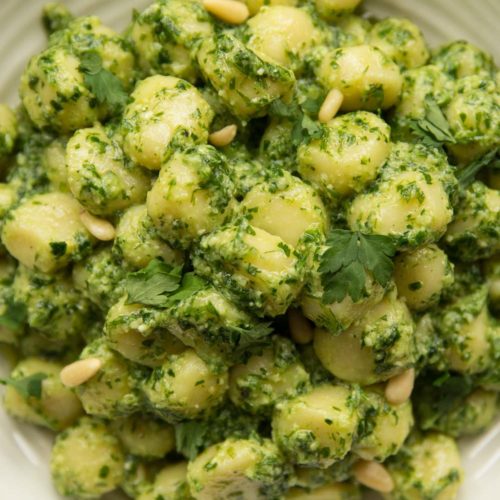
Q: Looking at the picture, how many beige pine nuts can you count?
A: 8